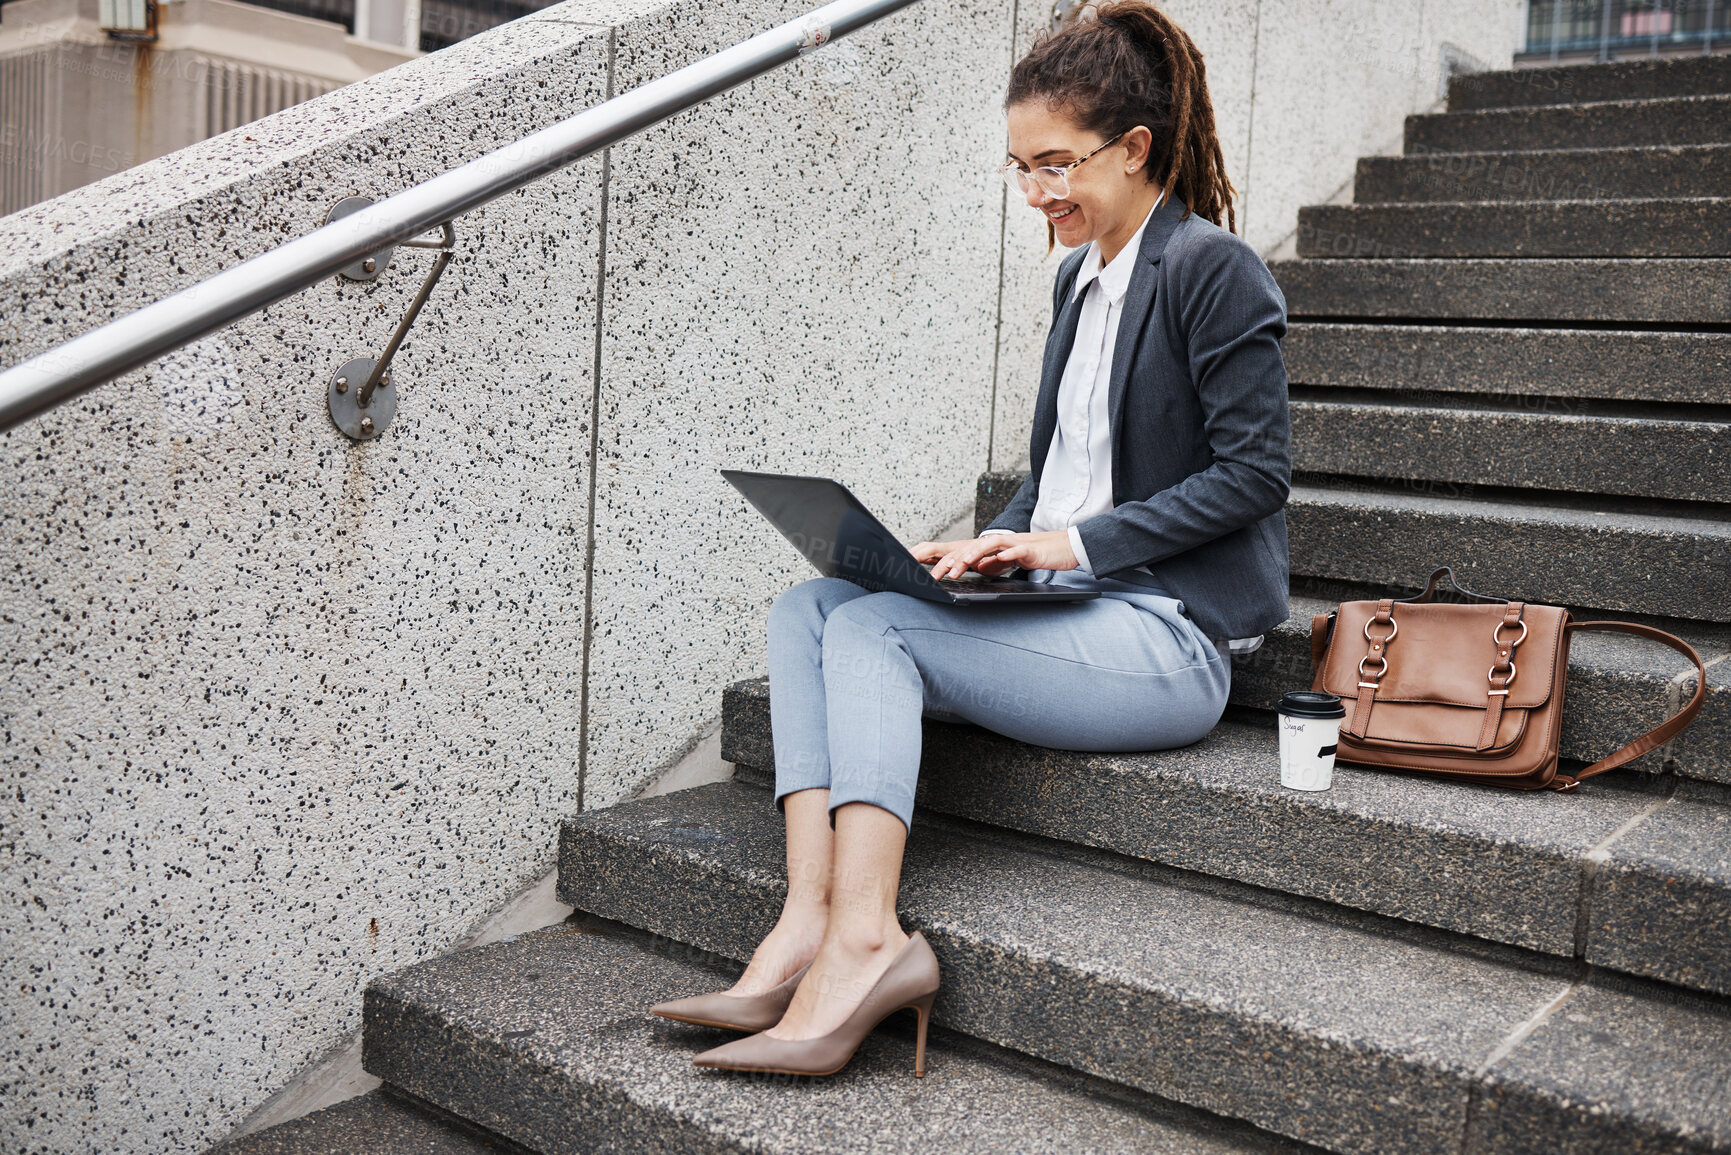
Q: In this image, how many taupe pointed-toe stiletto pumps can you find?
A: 2